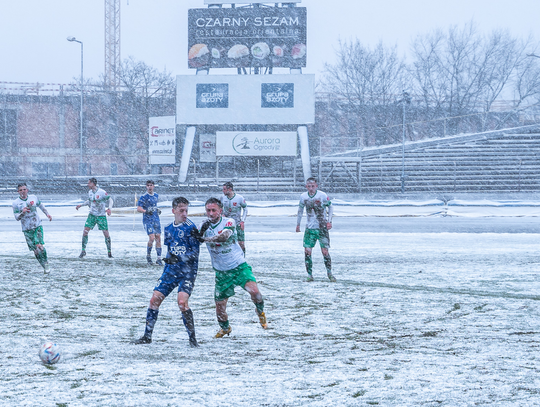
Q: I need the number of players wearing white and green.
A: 5